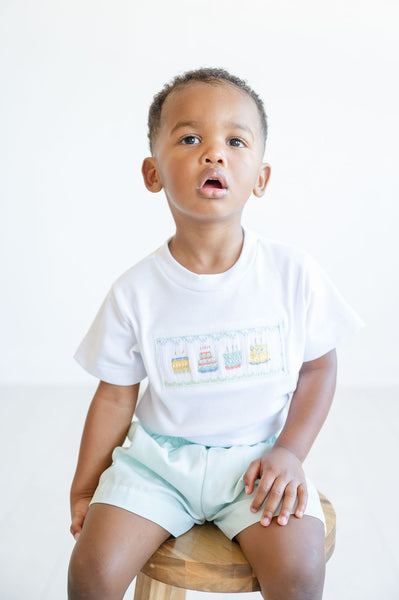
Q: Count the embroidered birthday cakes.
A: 4